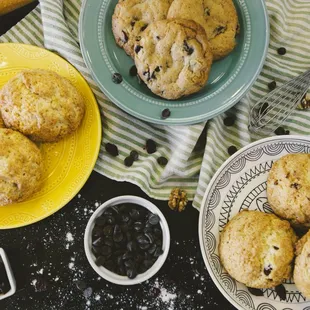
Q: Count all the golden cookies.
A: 8